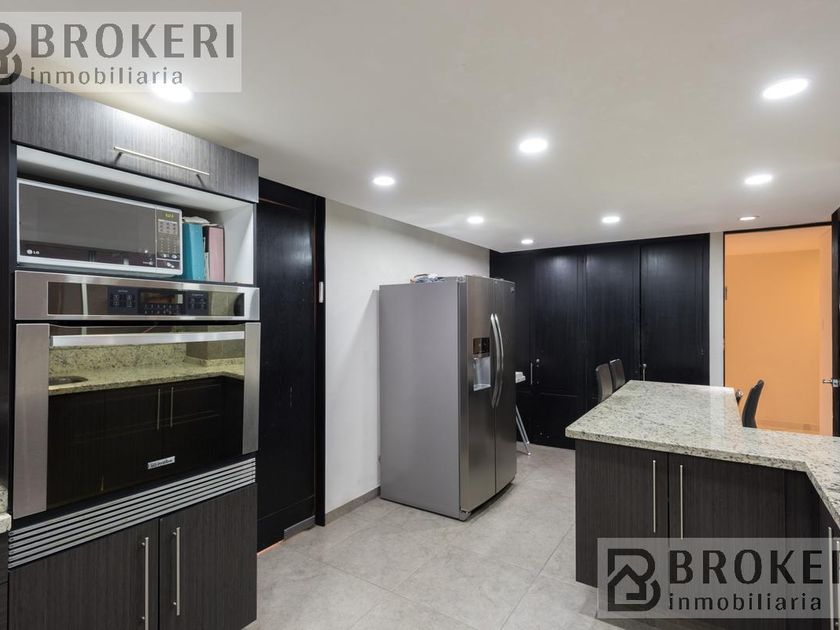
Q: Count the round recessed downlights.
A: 9